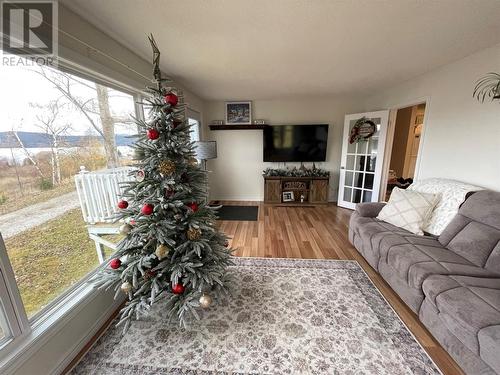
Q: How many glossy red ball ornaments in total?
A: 7